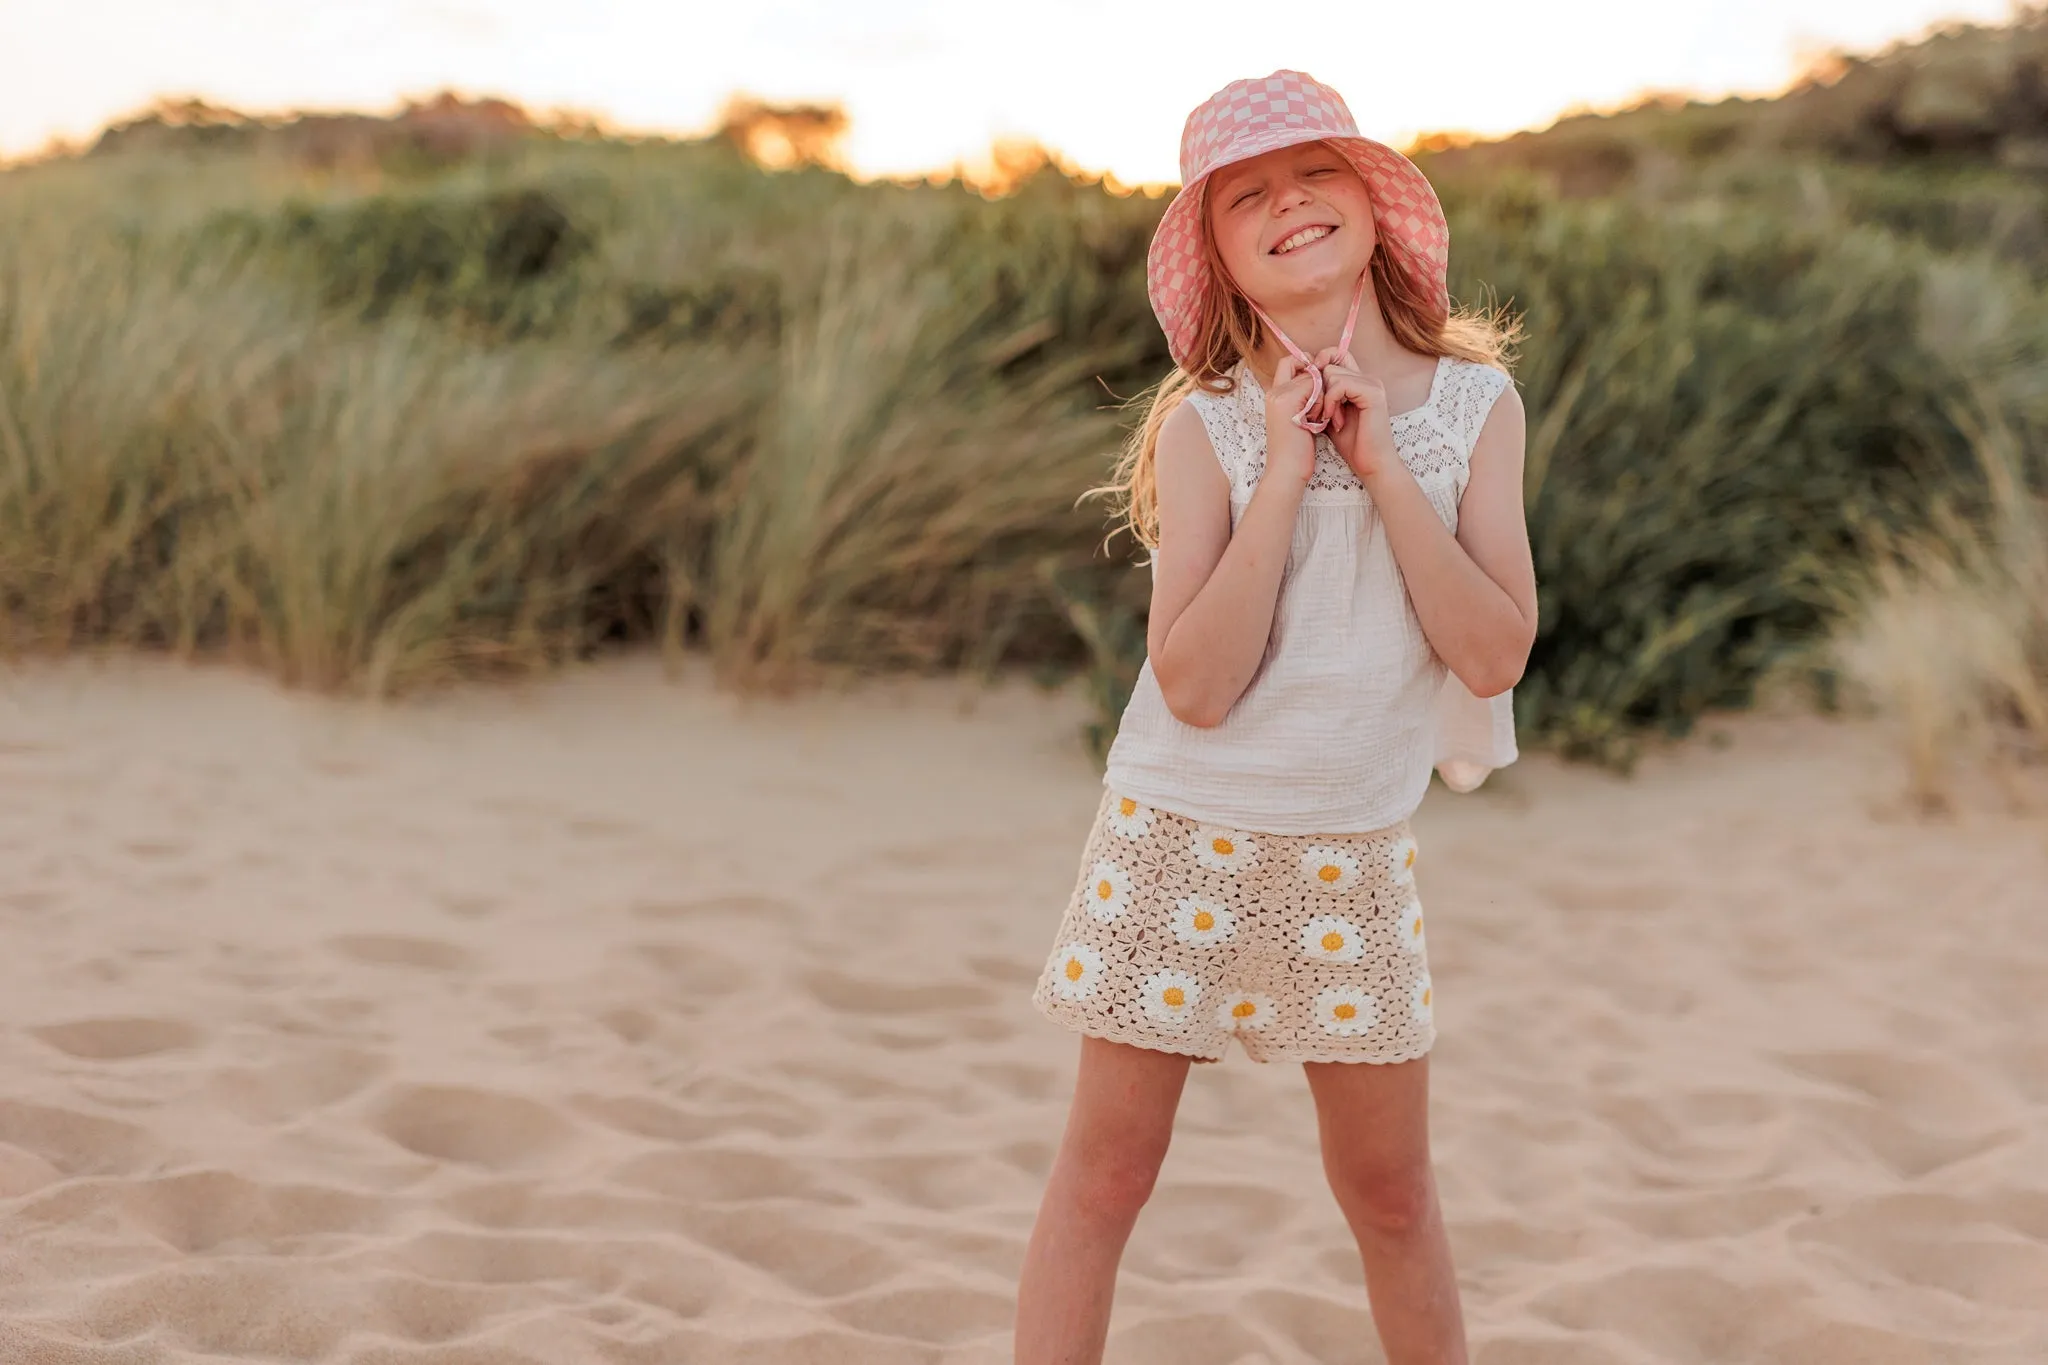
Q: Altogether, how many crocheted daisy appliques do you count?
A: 13